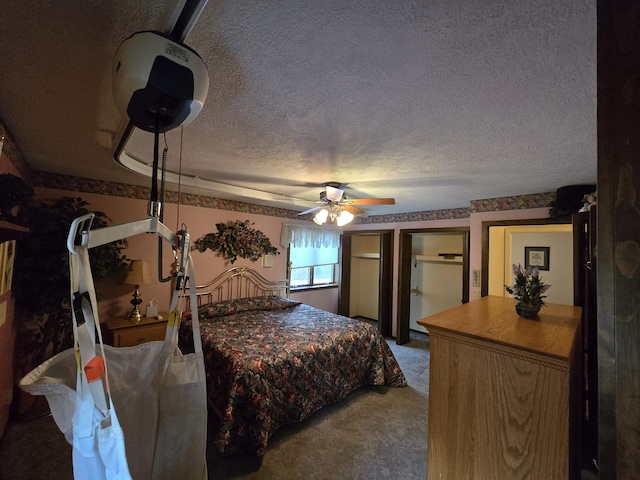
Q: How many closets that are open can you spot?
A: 2